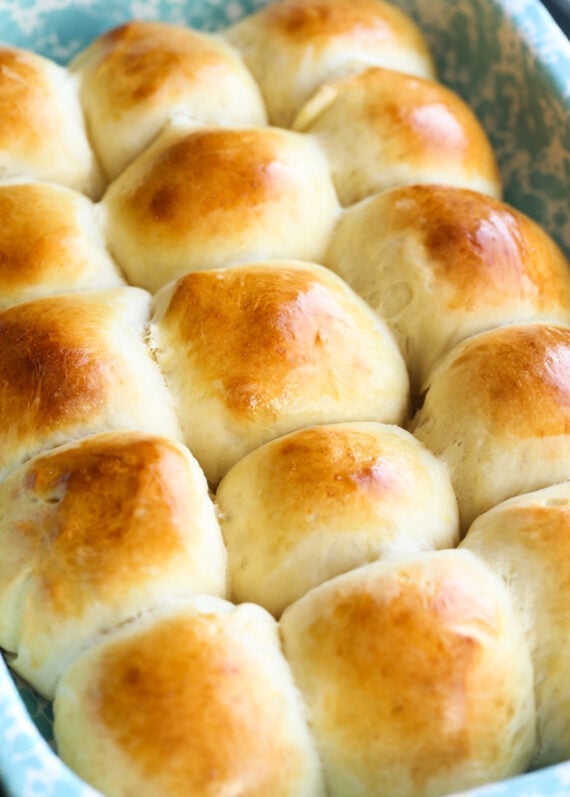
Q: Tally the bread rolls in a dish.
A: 15